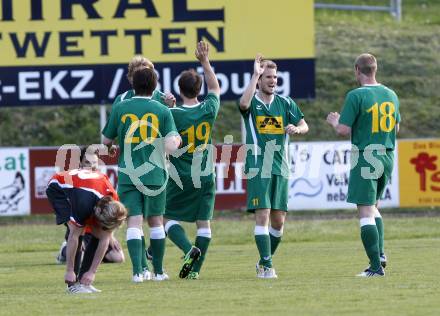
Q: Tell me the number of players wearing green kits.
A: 5